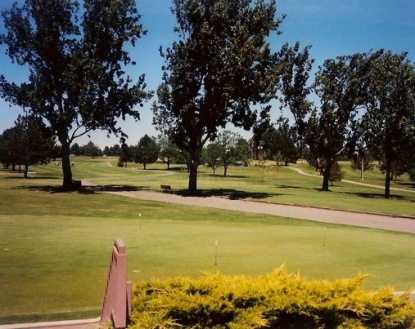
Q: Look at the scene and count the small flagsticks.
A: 3